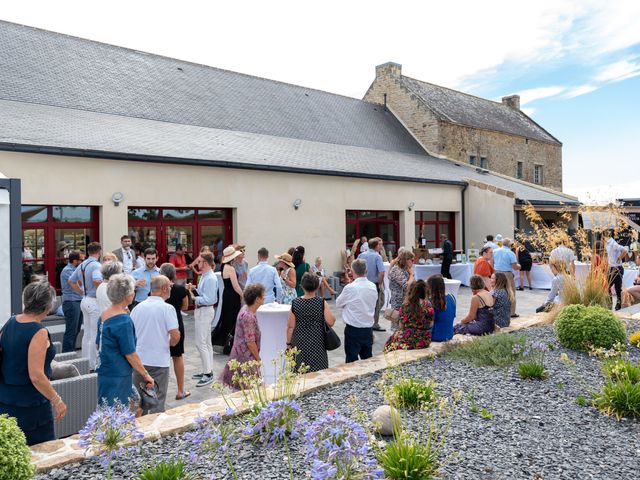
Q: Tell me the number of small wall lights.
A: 3